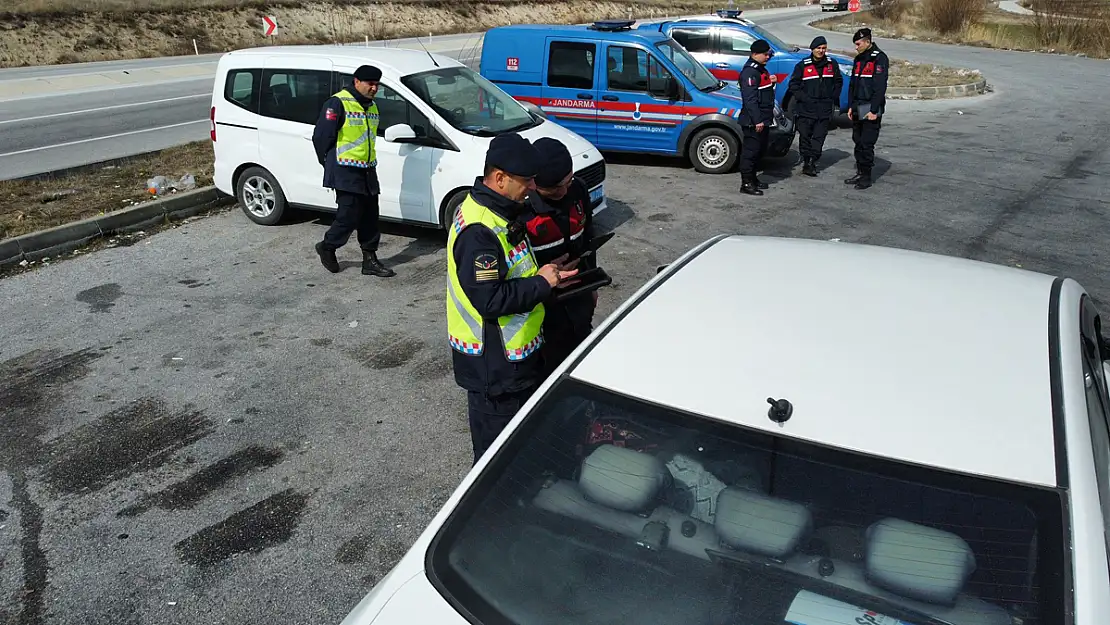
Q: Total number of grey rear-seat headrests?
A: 3